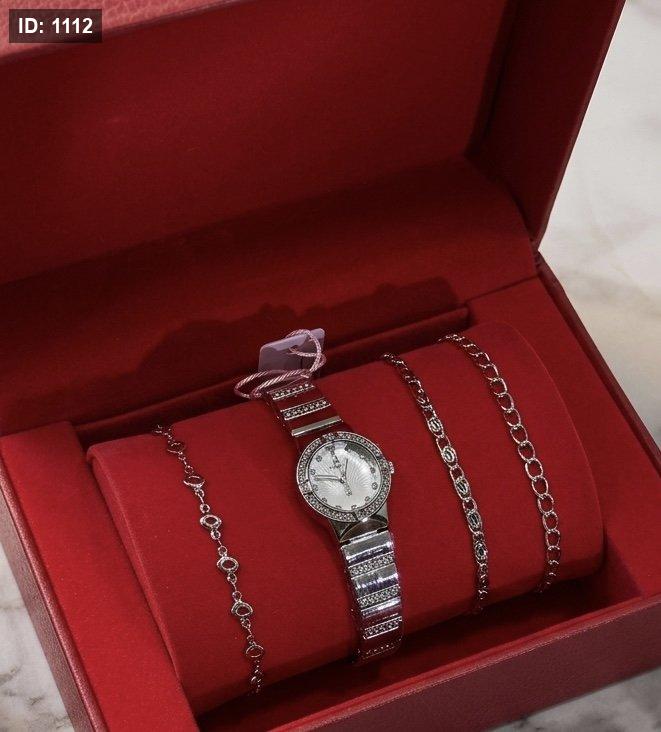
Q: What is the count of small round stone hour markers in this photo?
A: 11